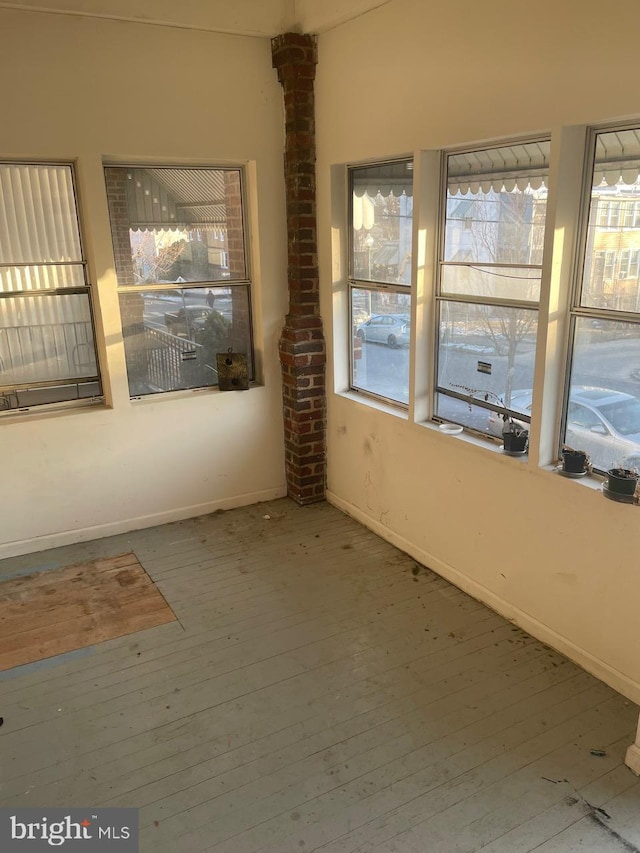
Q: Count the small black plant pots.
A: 3